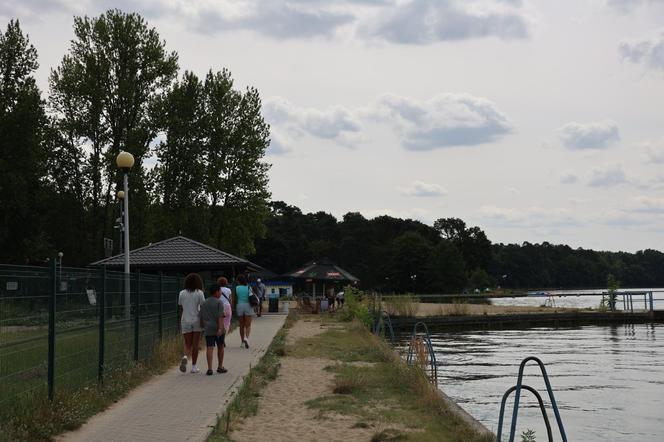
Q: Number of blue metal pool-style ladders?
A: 3